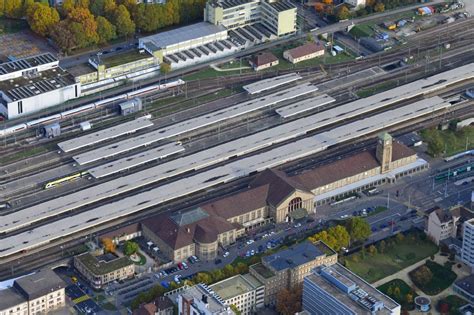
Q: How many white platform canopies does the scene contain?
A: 7